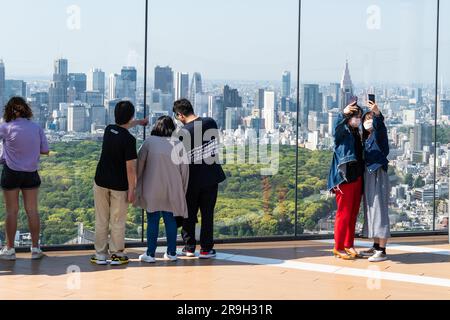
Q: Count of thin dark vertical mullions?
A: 3